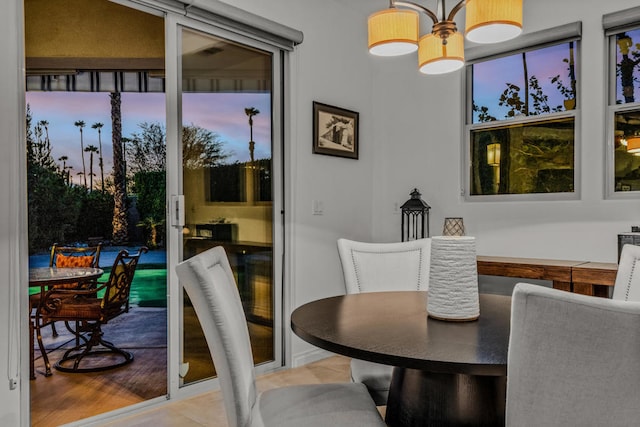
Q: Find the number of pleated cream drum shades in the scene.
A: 3